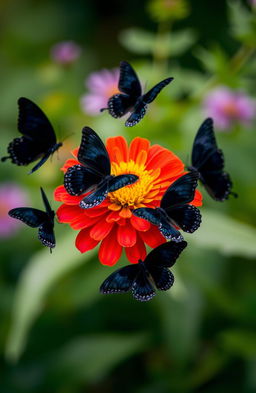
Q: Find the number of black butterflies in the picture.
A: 7